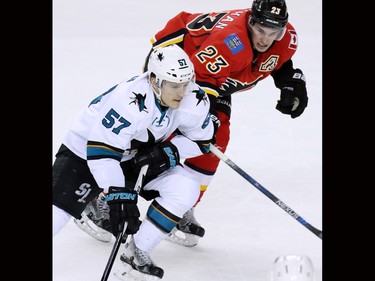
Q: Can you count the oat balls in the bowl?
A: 0